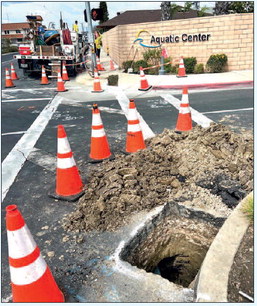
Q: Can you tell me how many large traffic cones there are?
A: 5